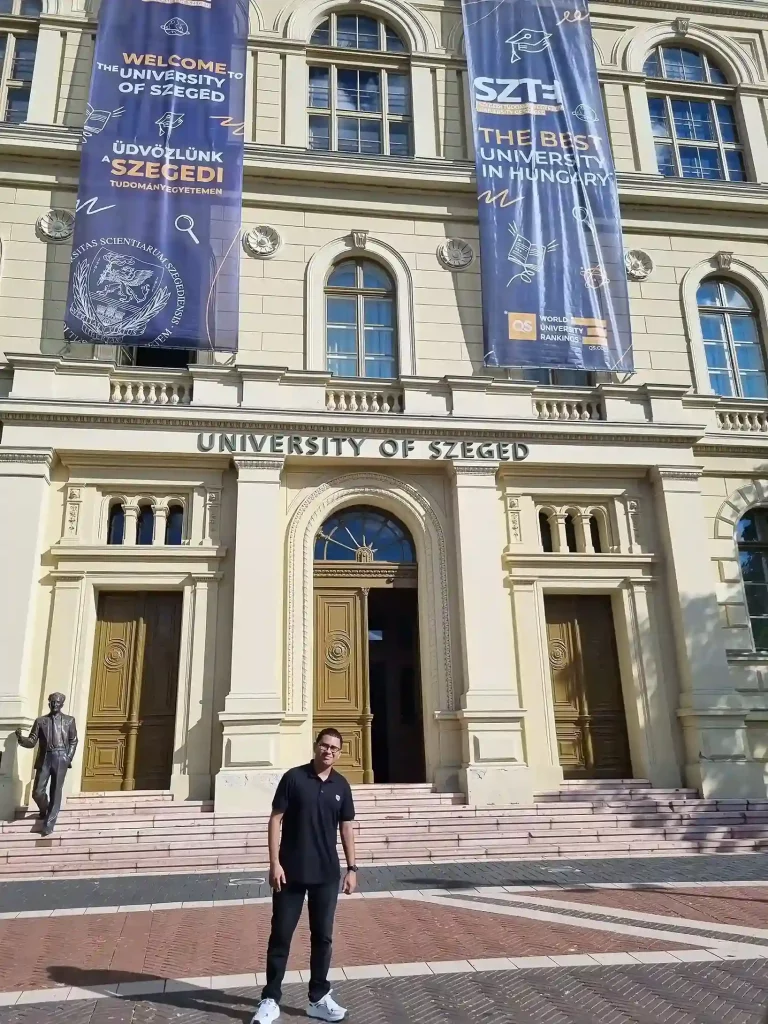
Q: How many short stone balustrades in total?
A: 4